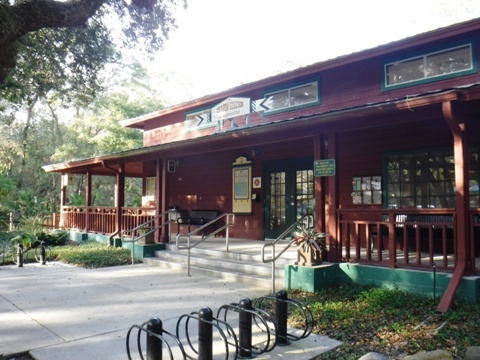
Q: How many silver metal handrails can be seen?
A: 3